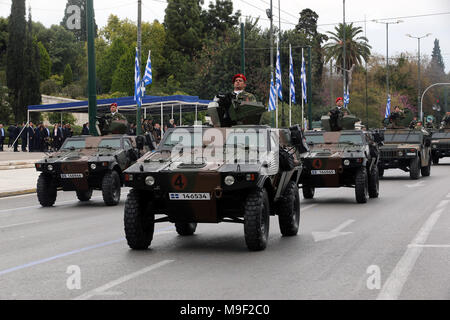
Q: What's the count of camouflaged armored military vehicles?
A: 5